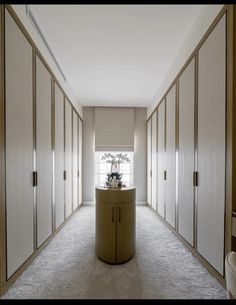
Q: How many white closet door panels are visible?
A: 12